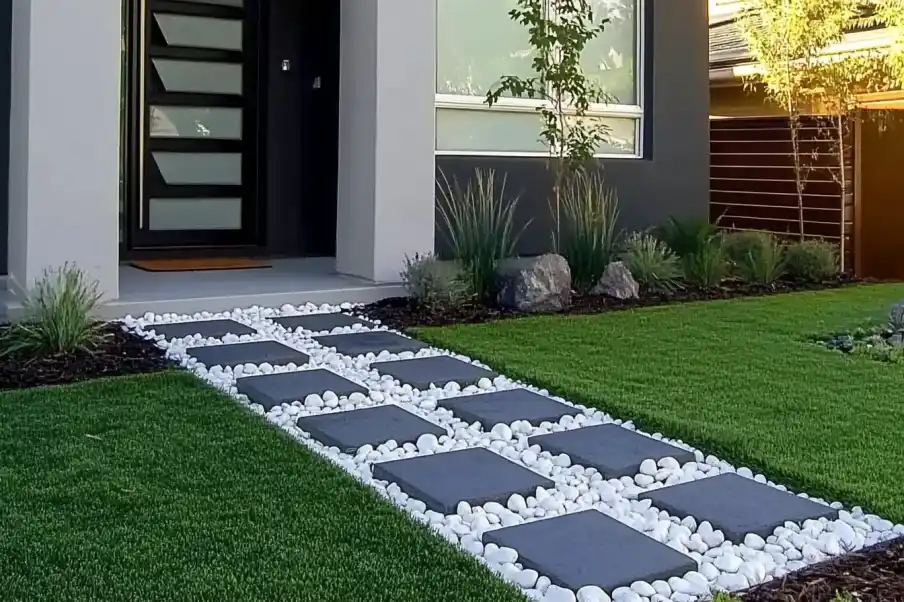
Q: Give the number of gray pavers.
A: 12